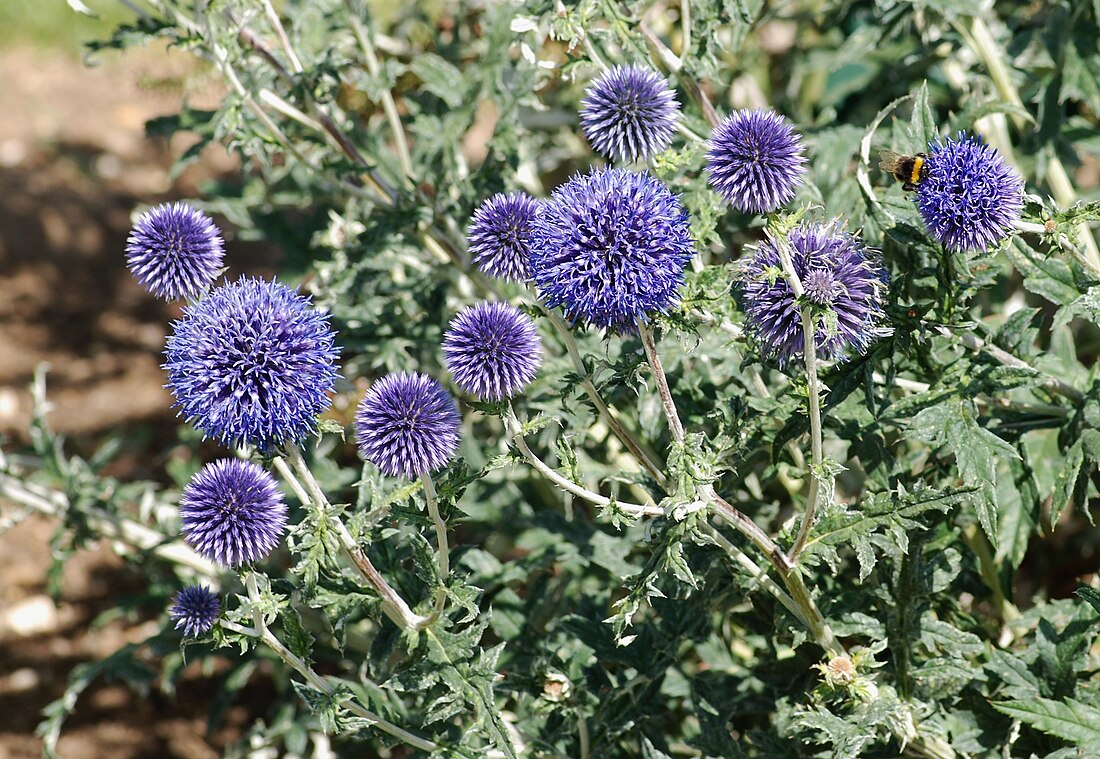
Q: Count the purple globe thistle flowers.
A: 12